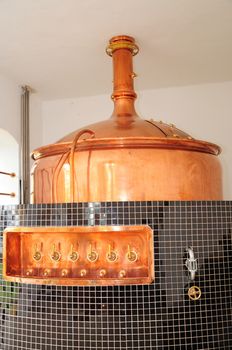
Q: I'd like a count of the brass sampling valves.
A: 6